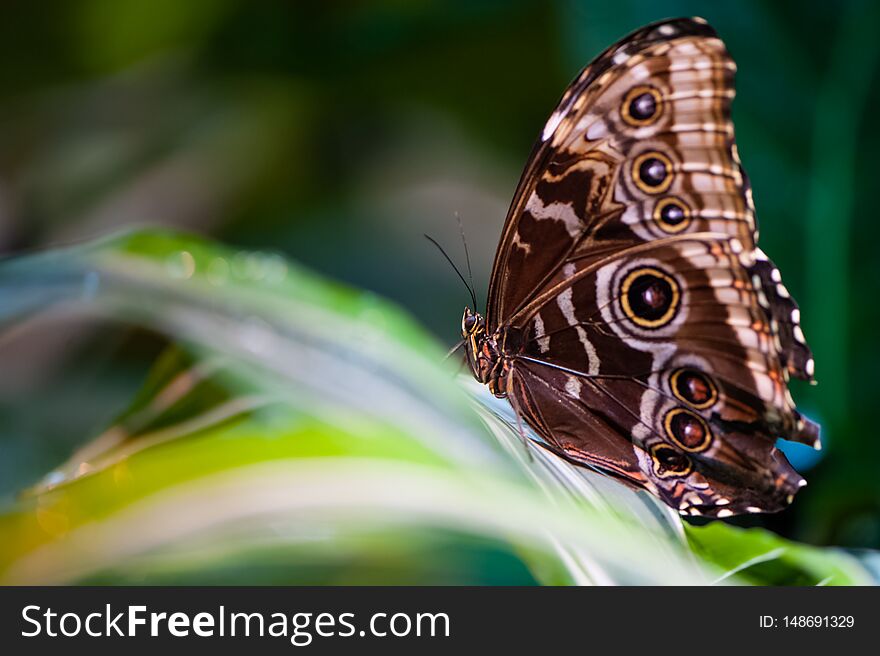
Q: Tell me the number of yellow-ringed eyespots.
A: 7